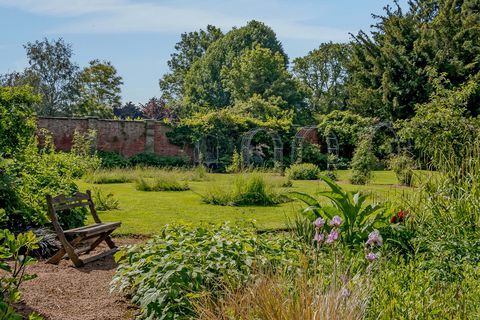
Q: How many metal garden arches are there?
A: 4